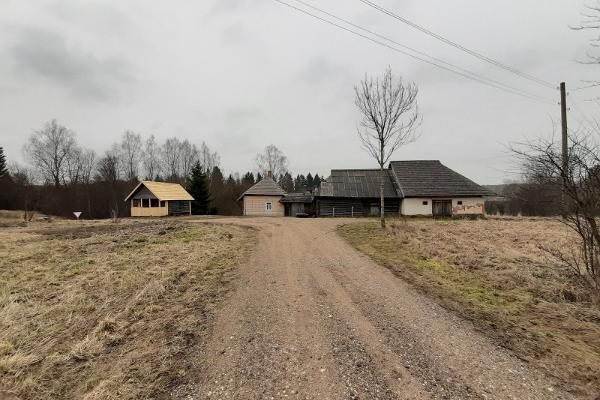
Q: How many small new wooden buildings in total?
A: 1